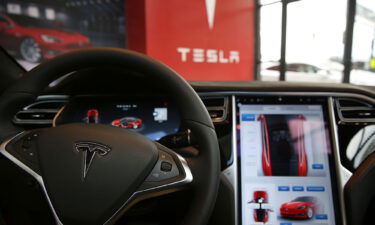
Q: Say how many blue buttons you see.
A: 7